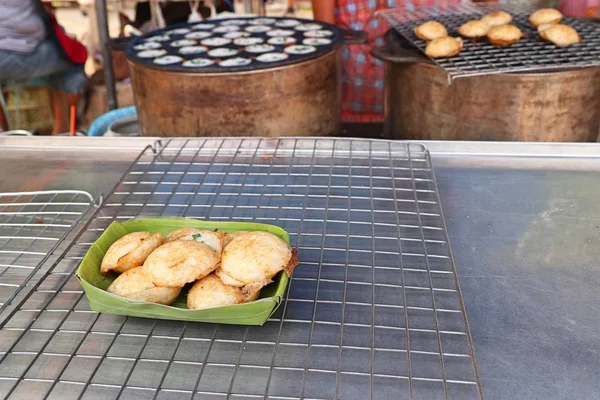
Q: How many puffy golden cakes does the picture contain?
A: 14